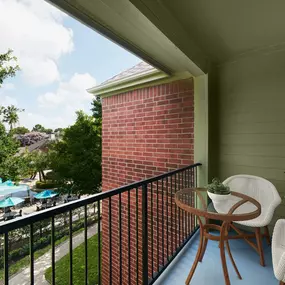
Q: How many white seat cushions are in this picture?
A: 2